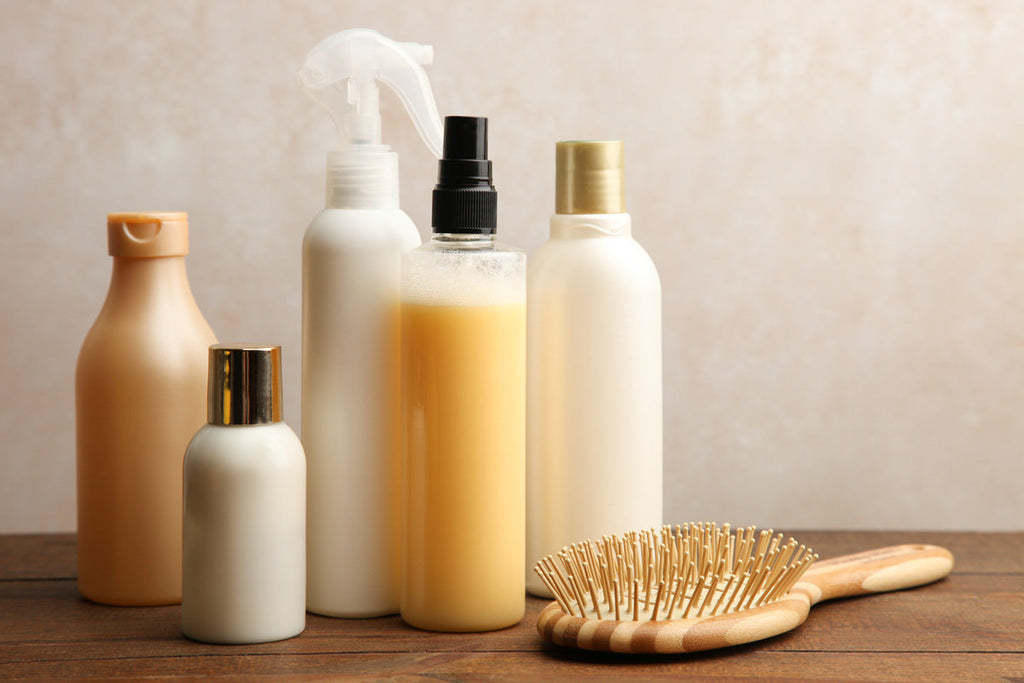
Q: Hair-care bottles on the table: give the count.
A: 5